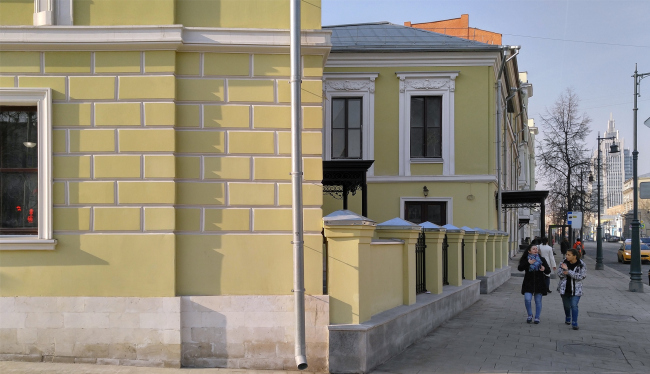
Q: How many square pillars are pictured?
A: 9